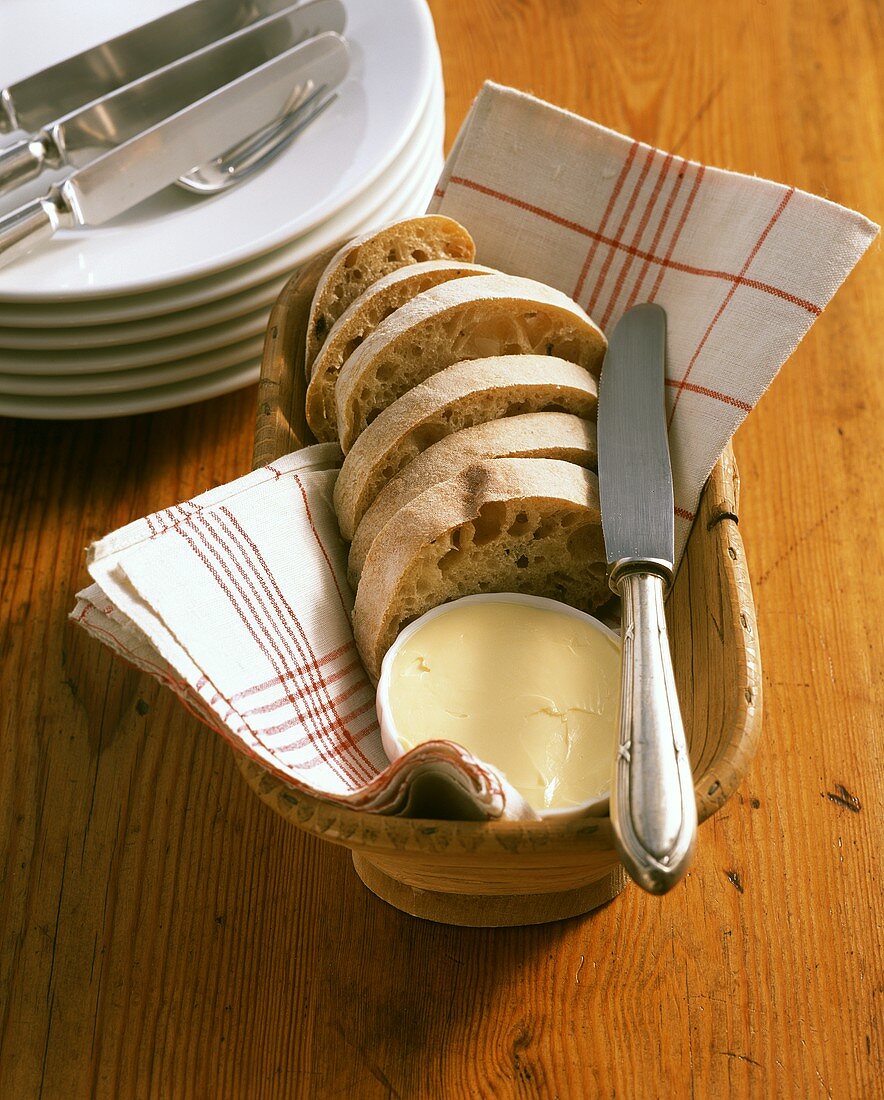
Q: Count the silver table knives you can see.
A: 4